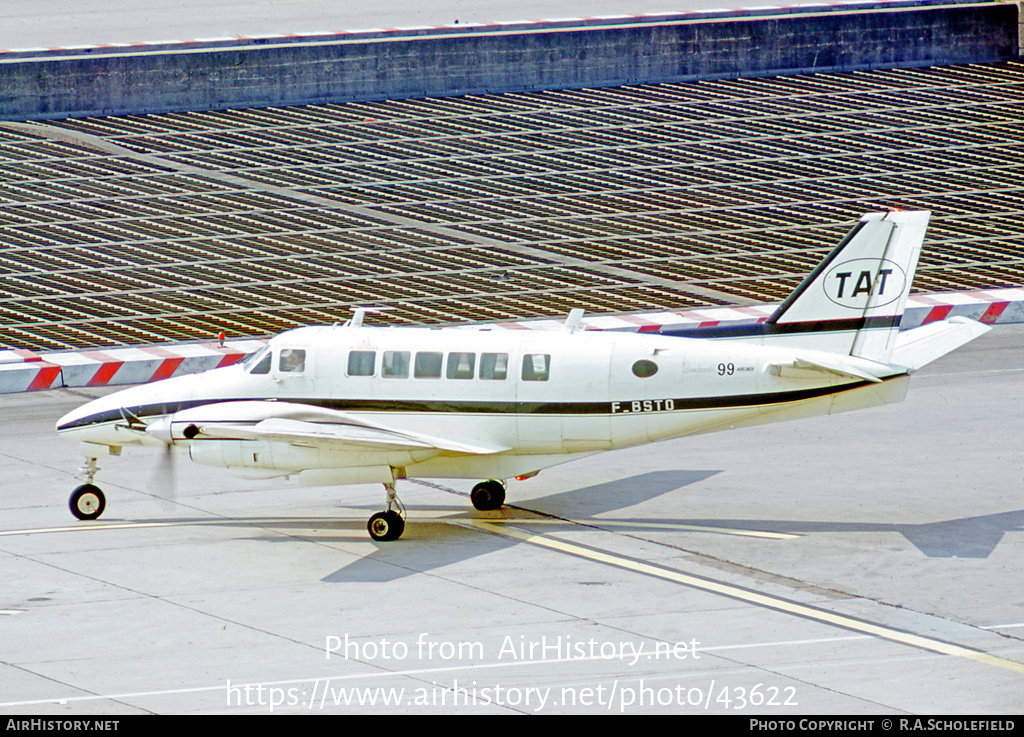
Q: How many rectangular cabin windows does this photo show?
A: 6